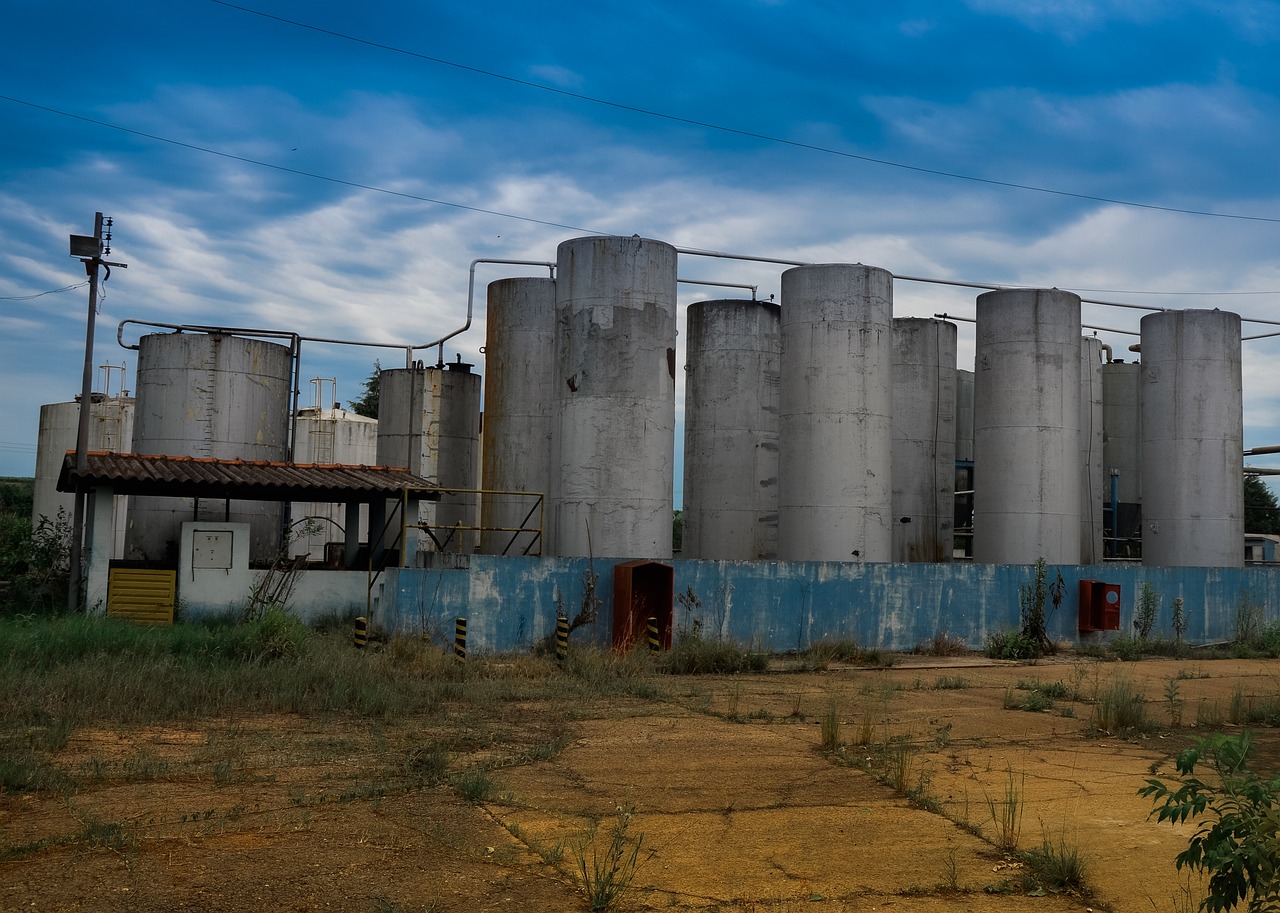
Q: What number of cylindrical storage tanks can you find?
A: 14